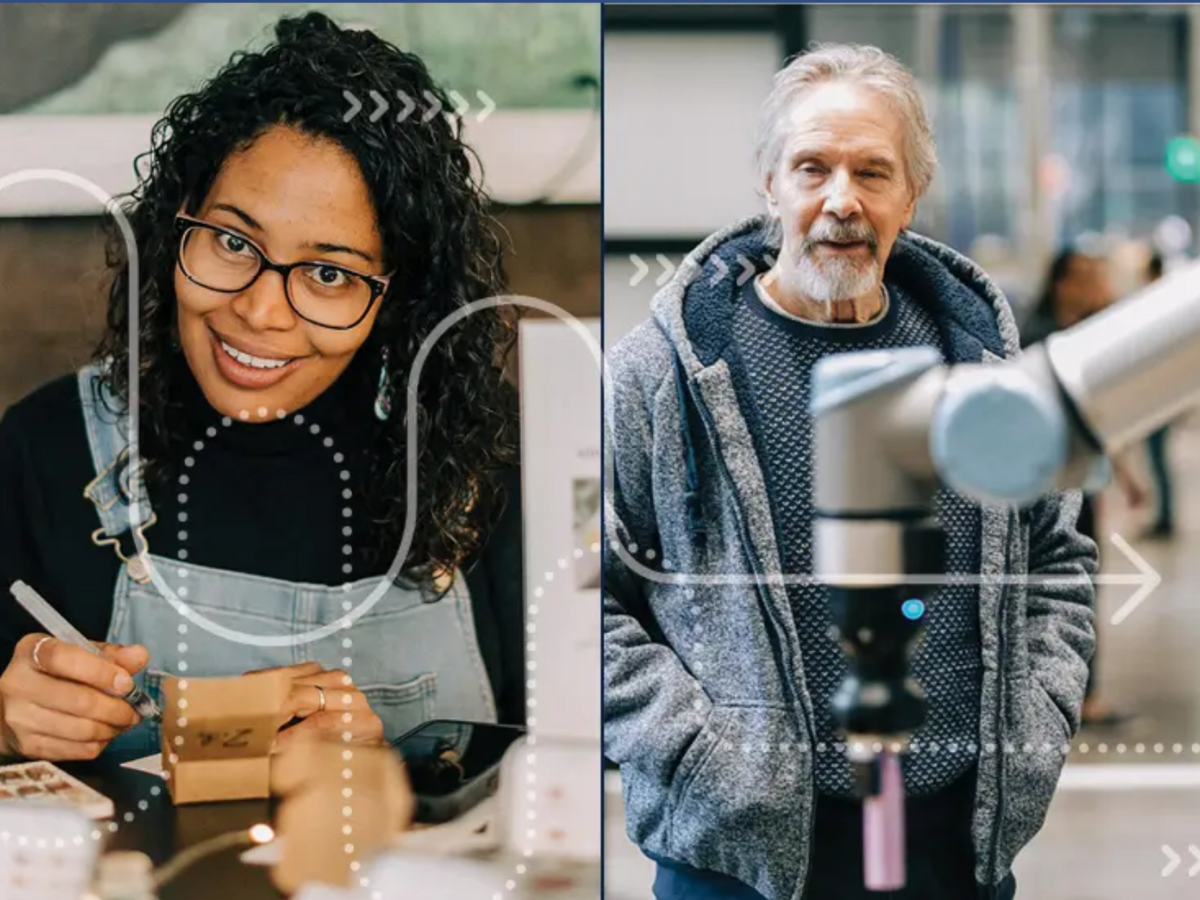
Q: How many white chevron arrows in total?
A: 14